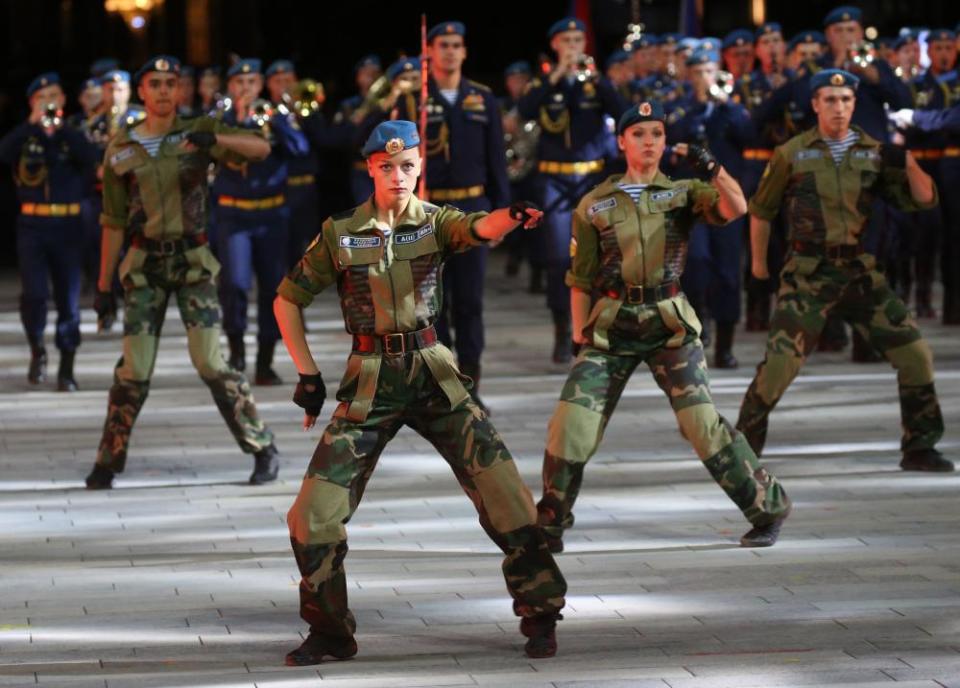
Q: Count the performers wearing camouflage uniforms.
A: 4